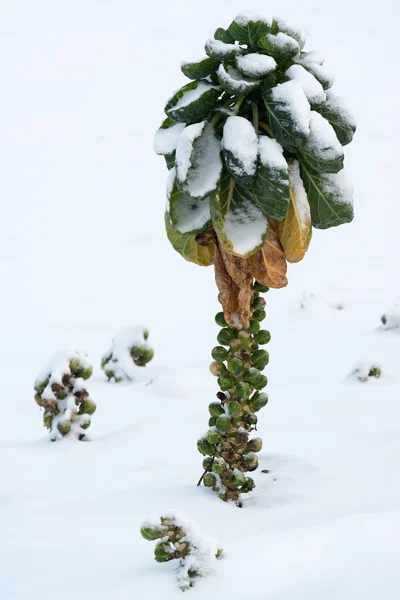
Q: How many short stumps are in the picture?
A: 5